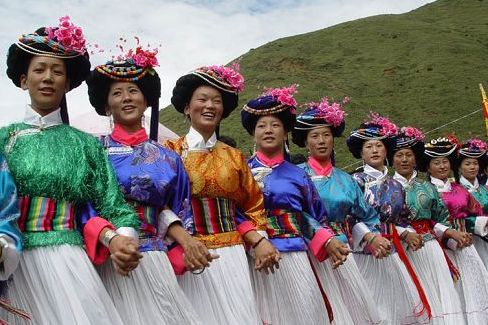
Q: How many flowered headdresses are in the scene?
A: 9